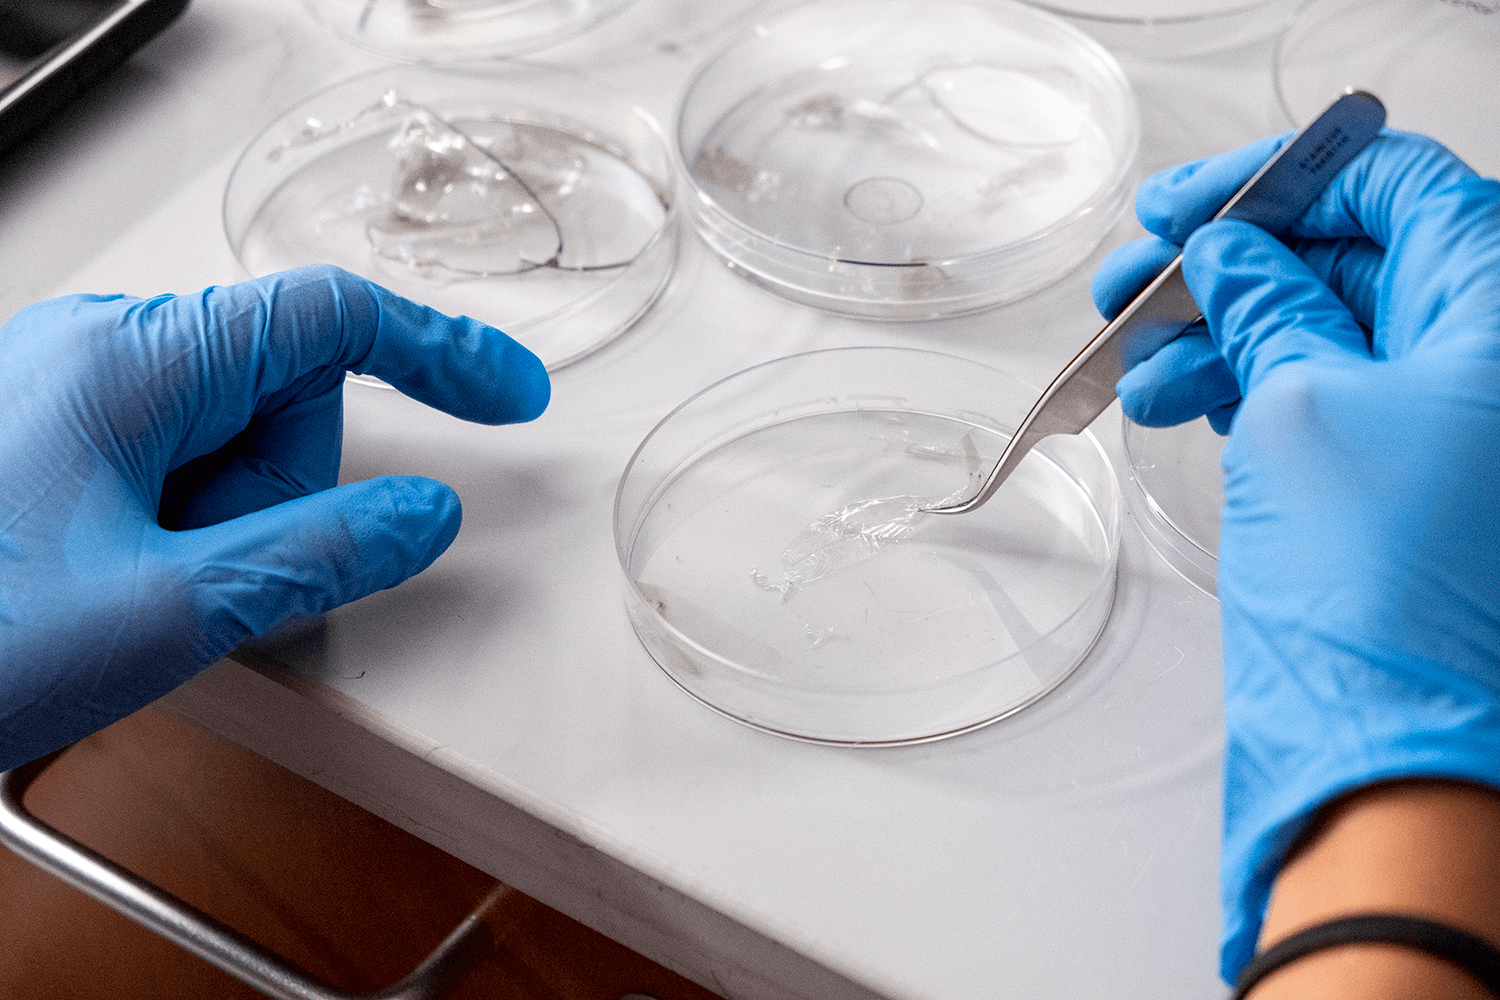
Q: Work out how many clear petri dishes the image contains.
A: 7